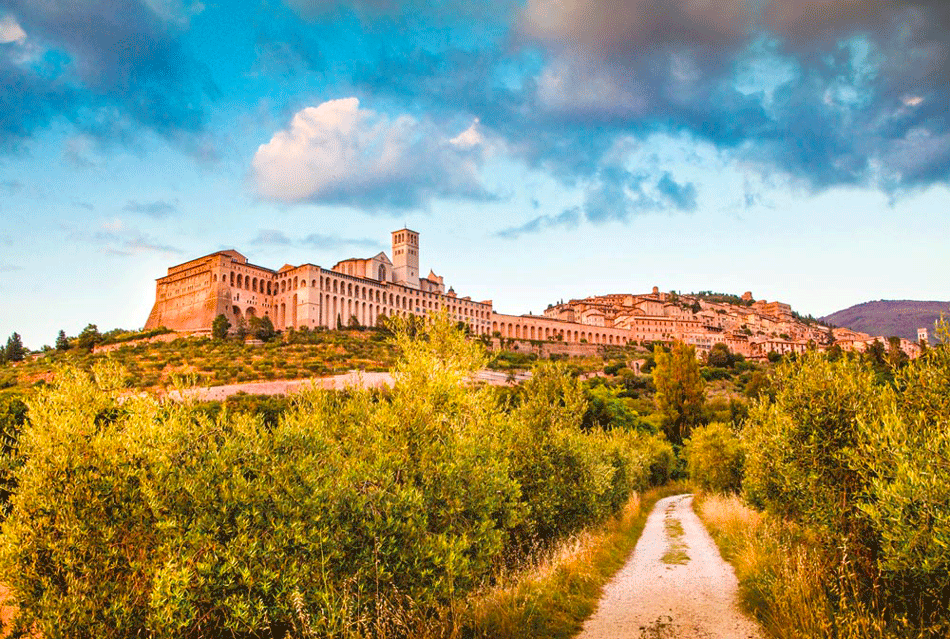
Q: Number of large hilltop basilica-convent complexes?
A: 1